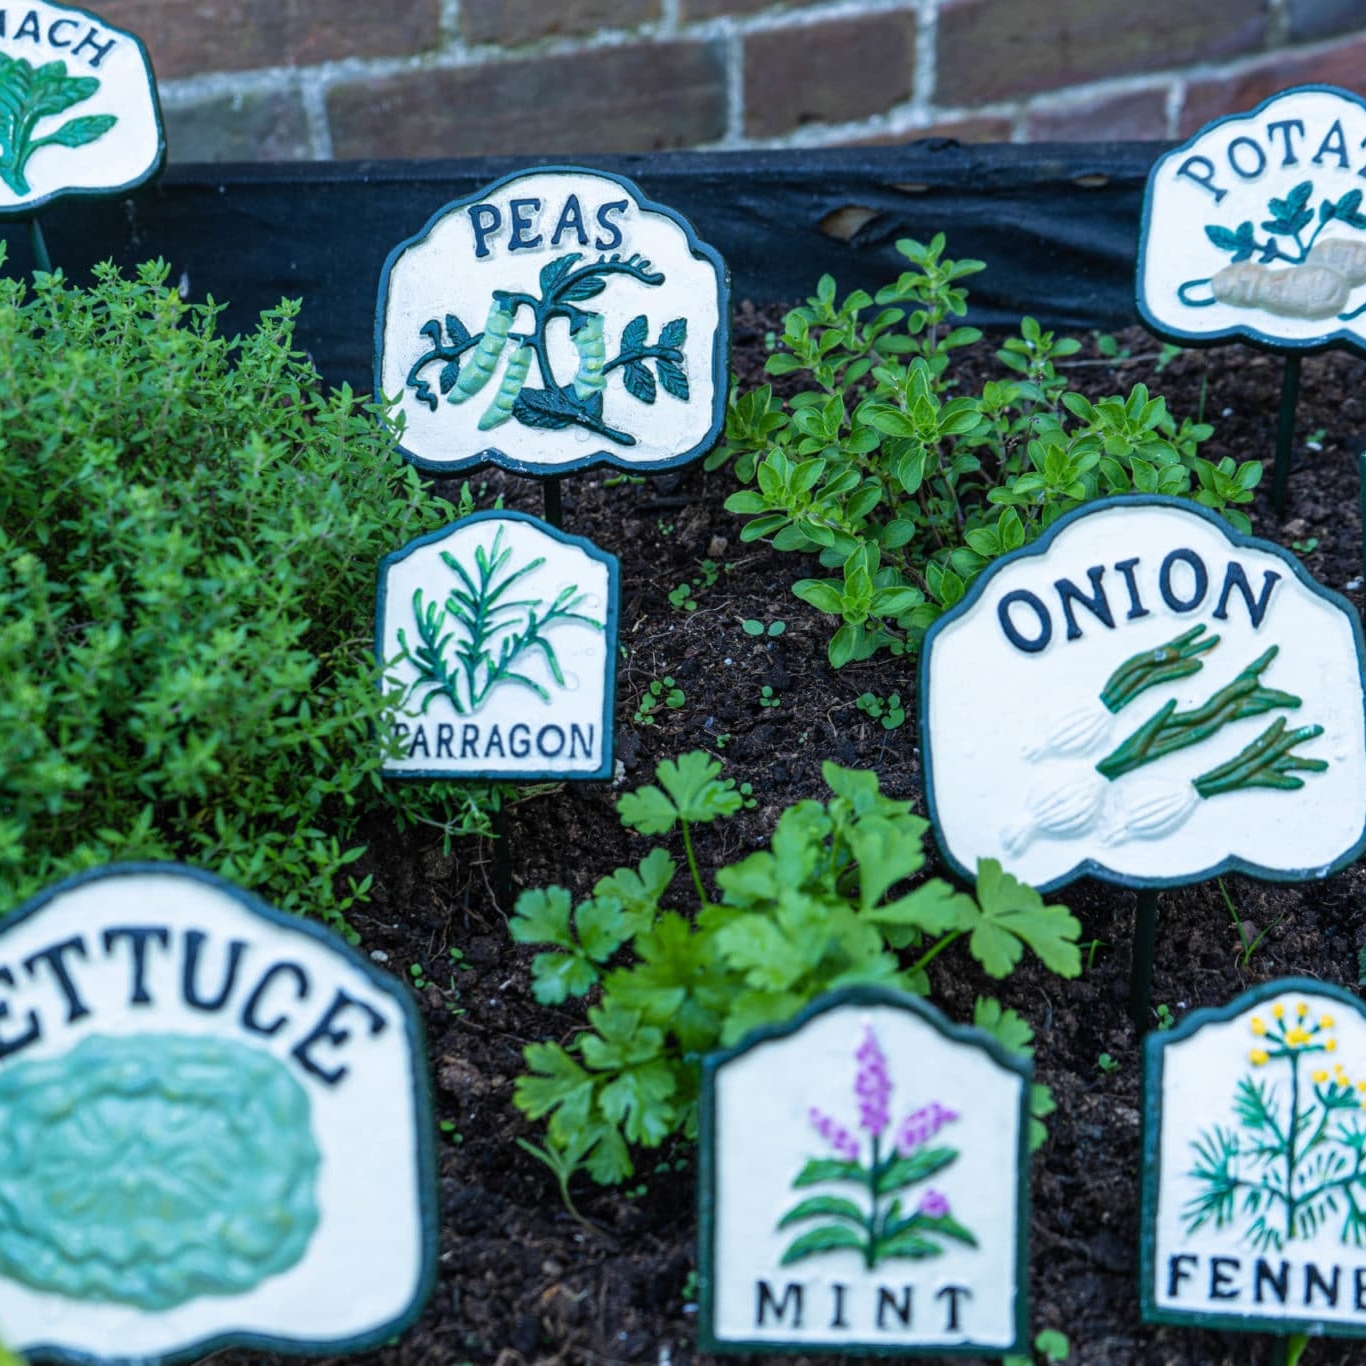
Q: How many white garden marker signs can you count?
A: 8